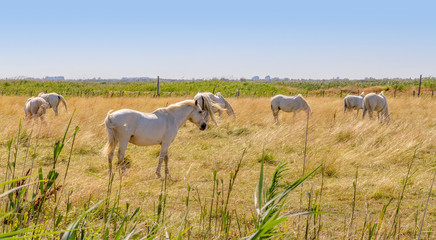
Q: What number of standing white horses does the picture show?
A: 7